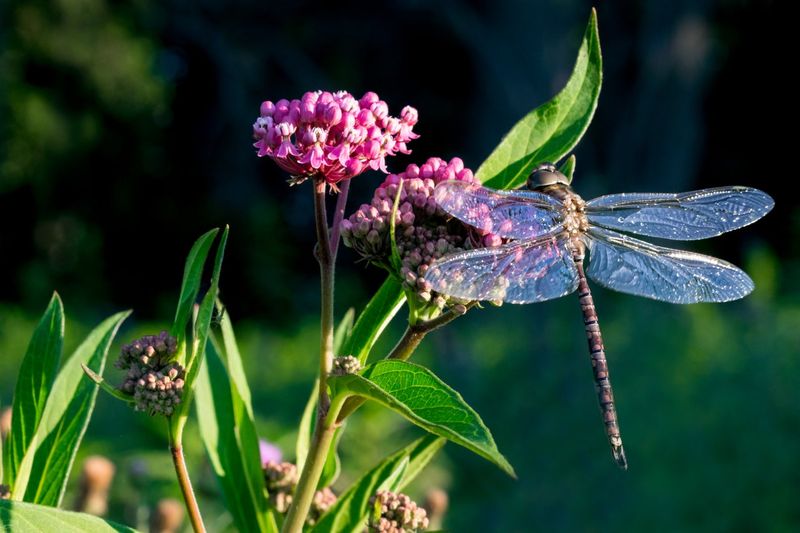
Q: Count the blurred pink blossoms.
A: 1